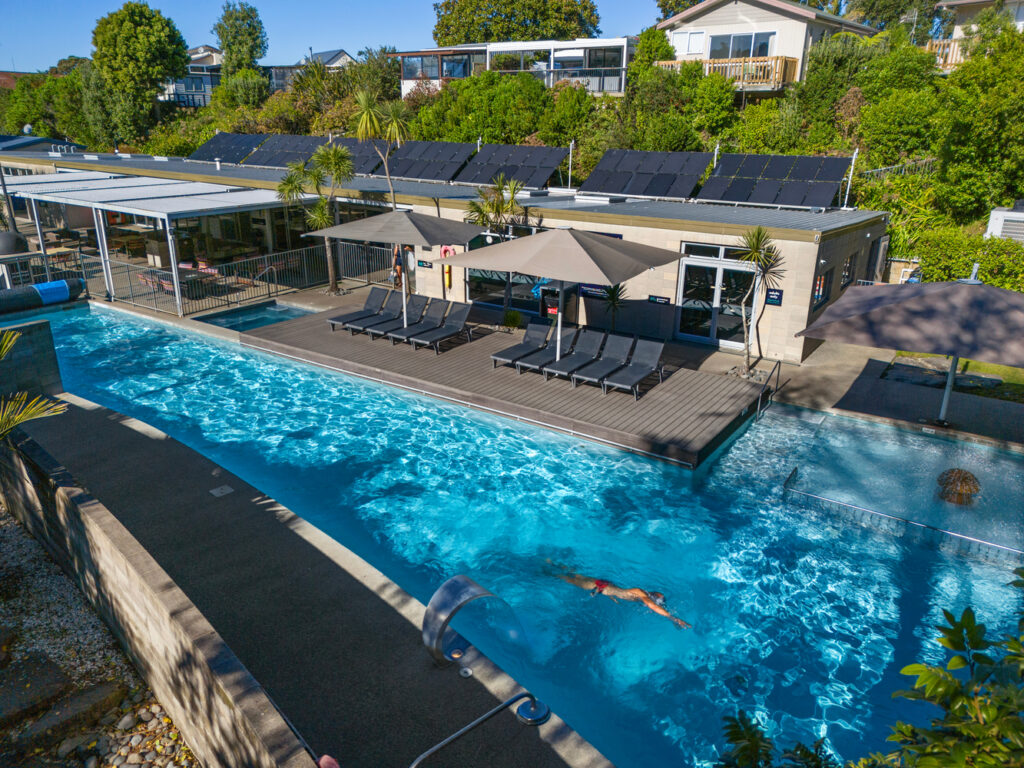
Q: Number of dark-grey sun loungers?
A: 10